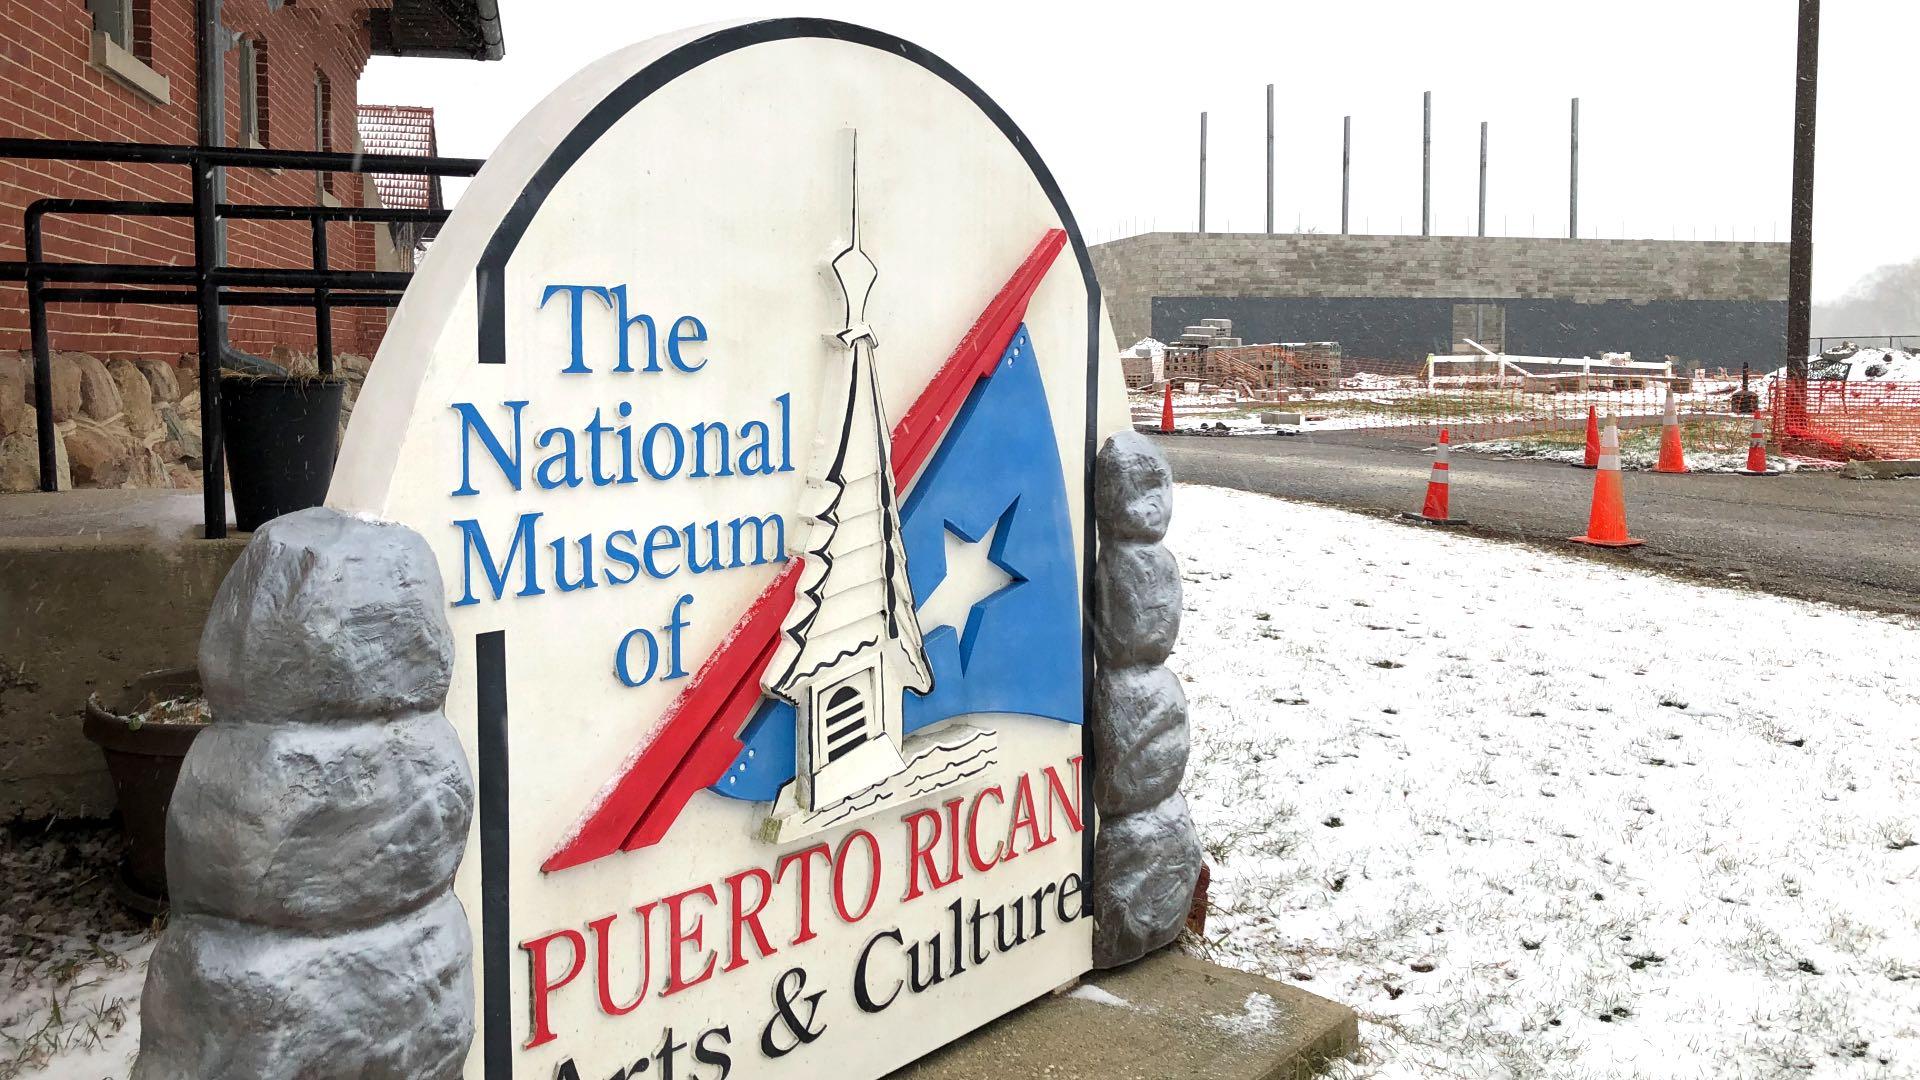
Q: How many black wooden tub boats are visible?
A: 0